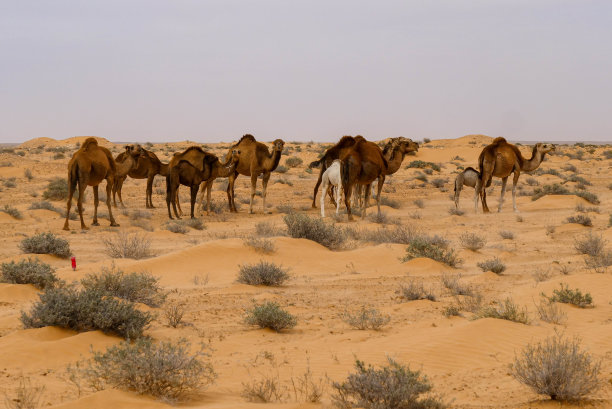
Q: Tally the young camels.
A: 2